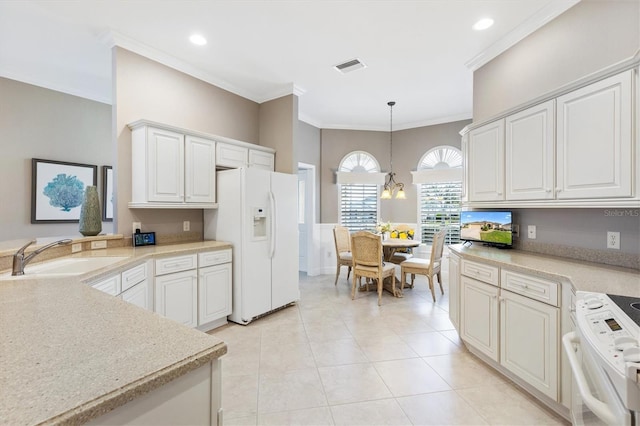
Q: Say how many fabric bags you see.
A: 0